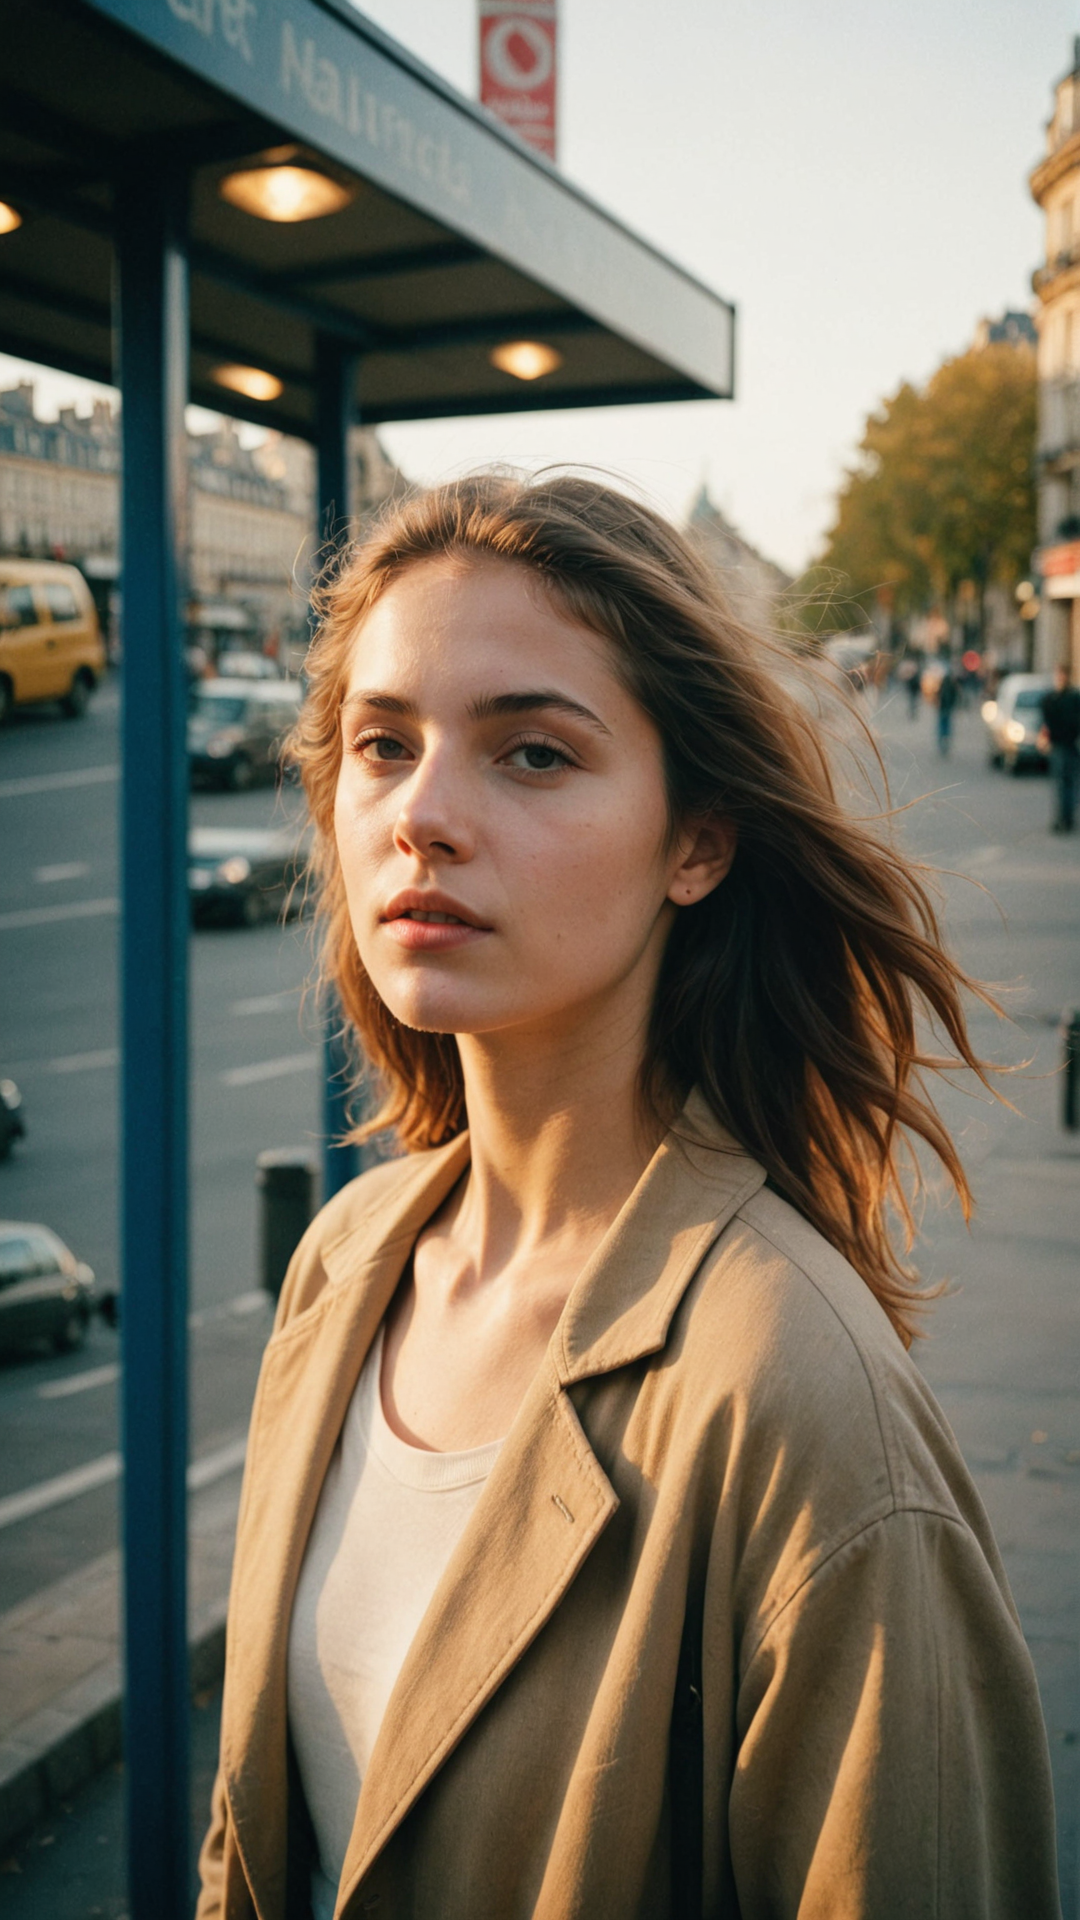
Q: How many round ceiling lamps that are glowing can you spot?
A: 4